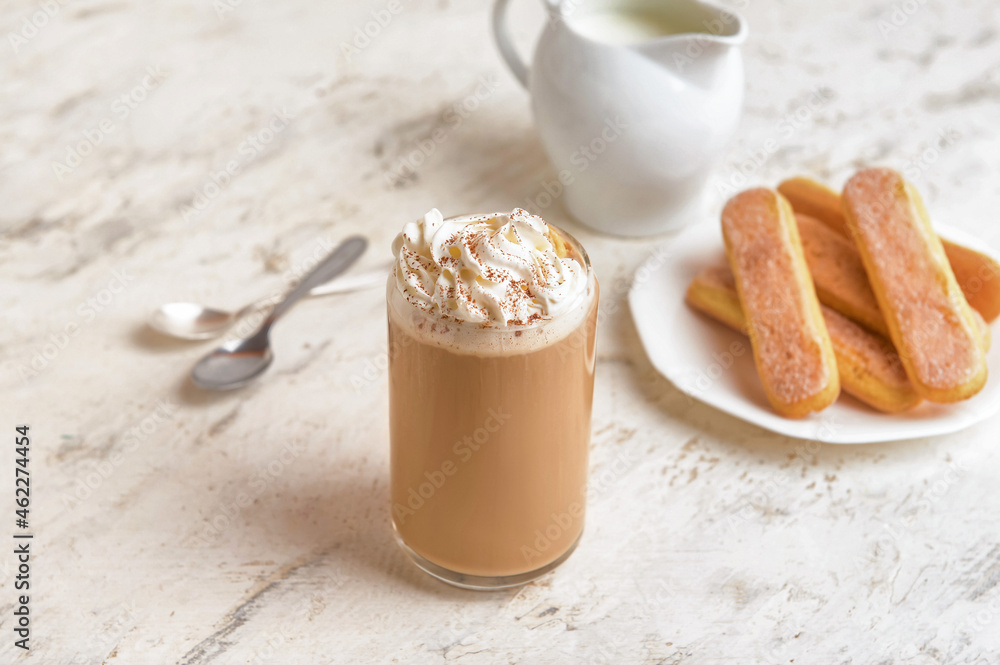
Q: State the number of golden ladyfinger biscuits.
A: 5